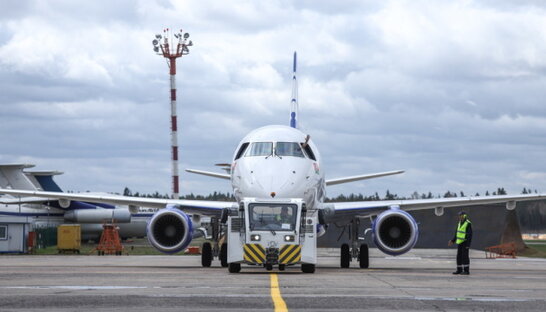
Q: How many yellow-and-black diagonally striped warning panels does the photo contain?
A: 2